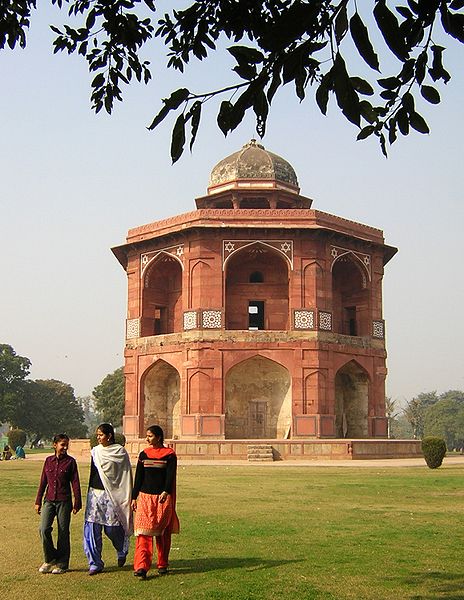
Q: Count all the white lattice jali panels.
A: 6